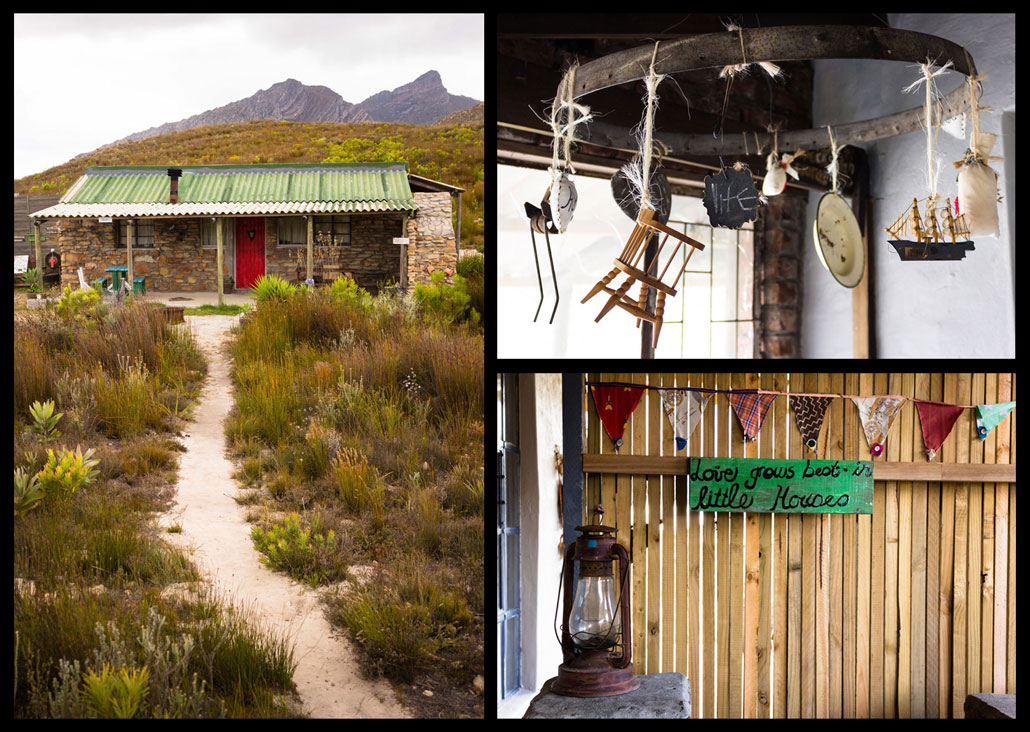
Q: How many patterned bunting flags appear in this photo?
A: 6